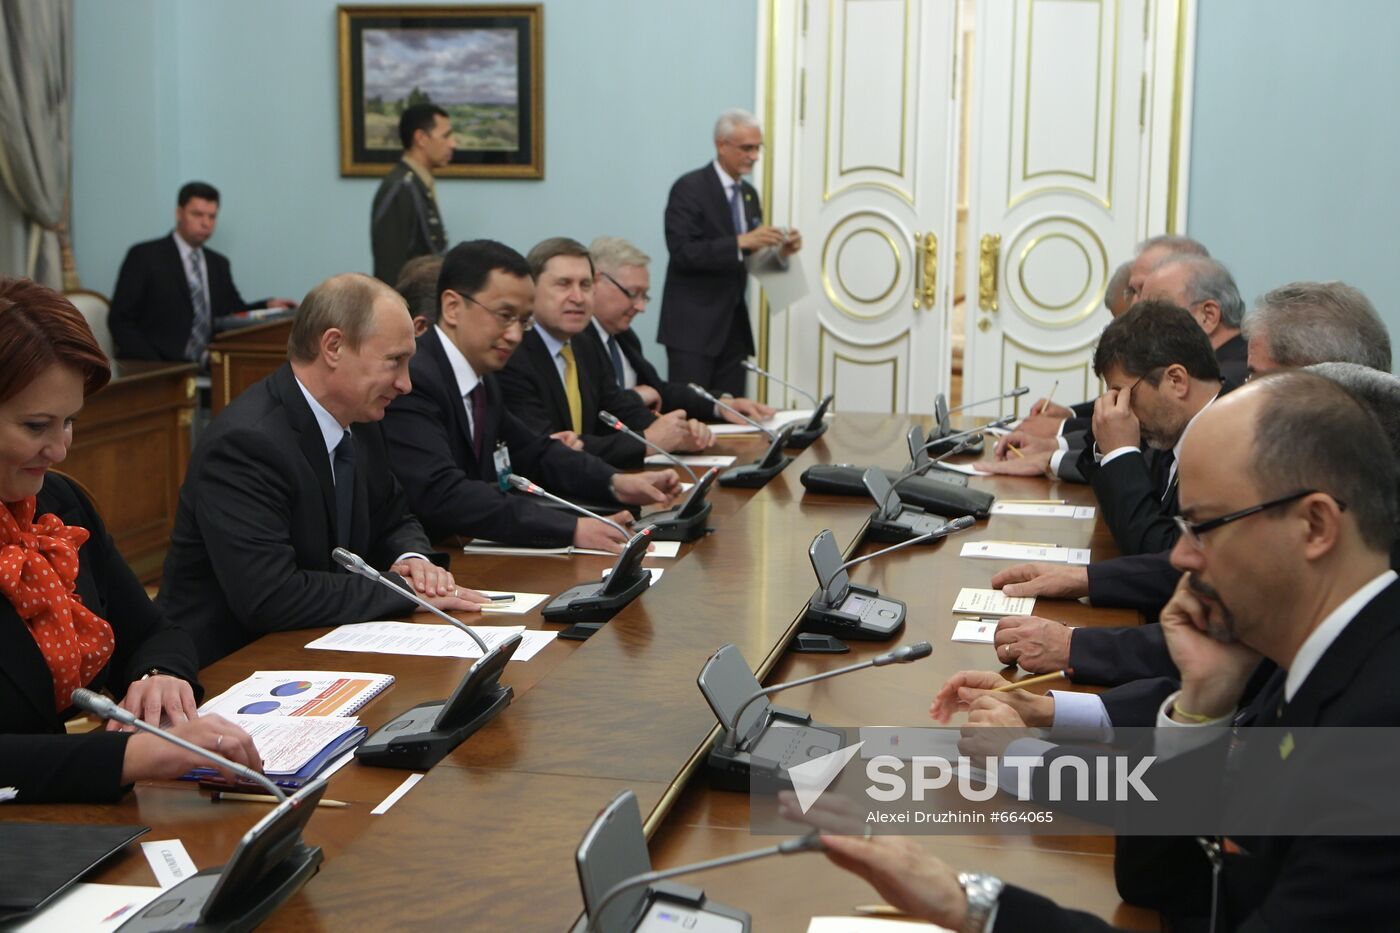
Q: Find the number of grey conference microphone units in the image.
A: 12